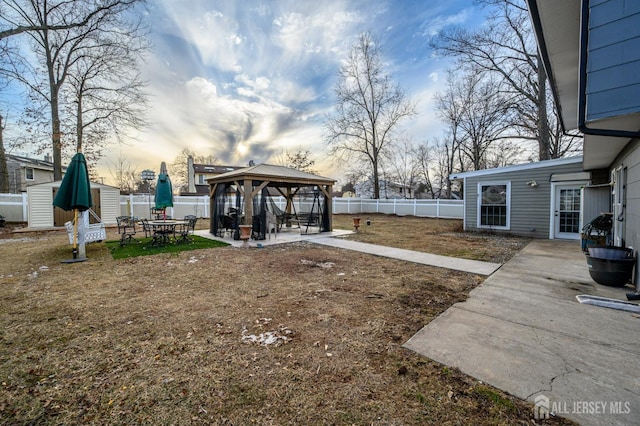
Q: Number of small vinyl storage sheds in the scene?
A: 1